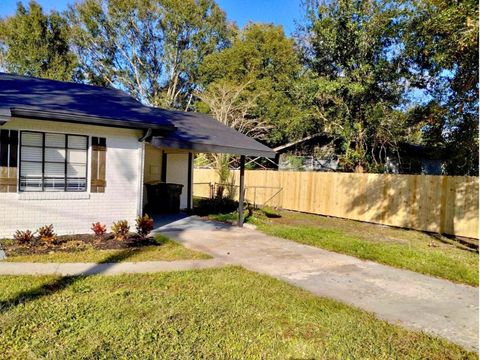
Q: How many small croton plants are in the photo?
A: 5